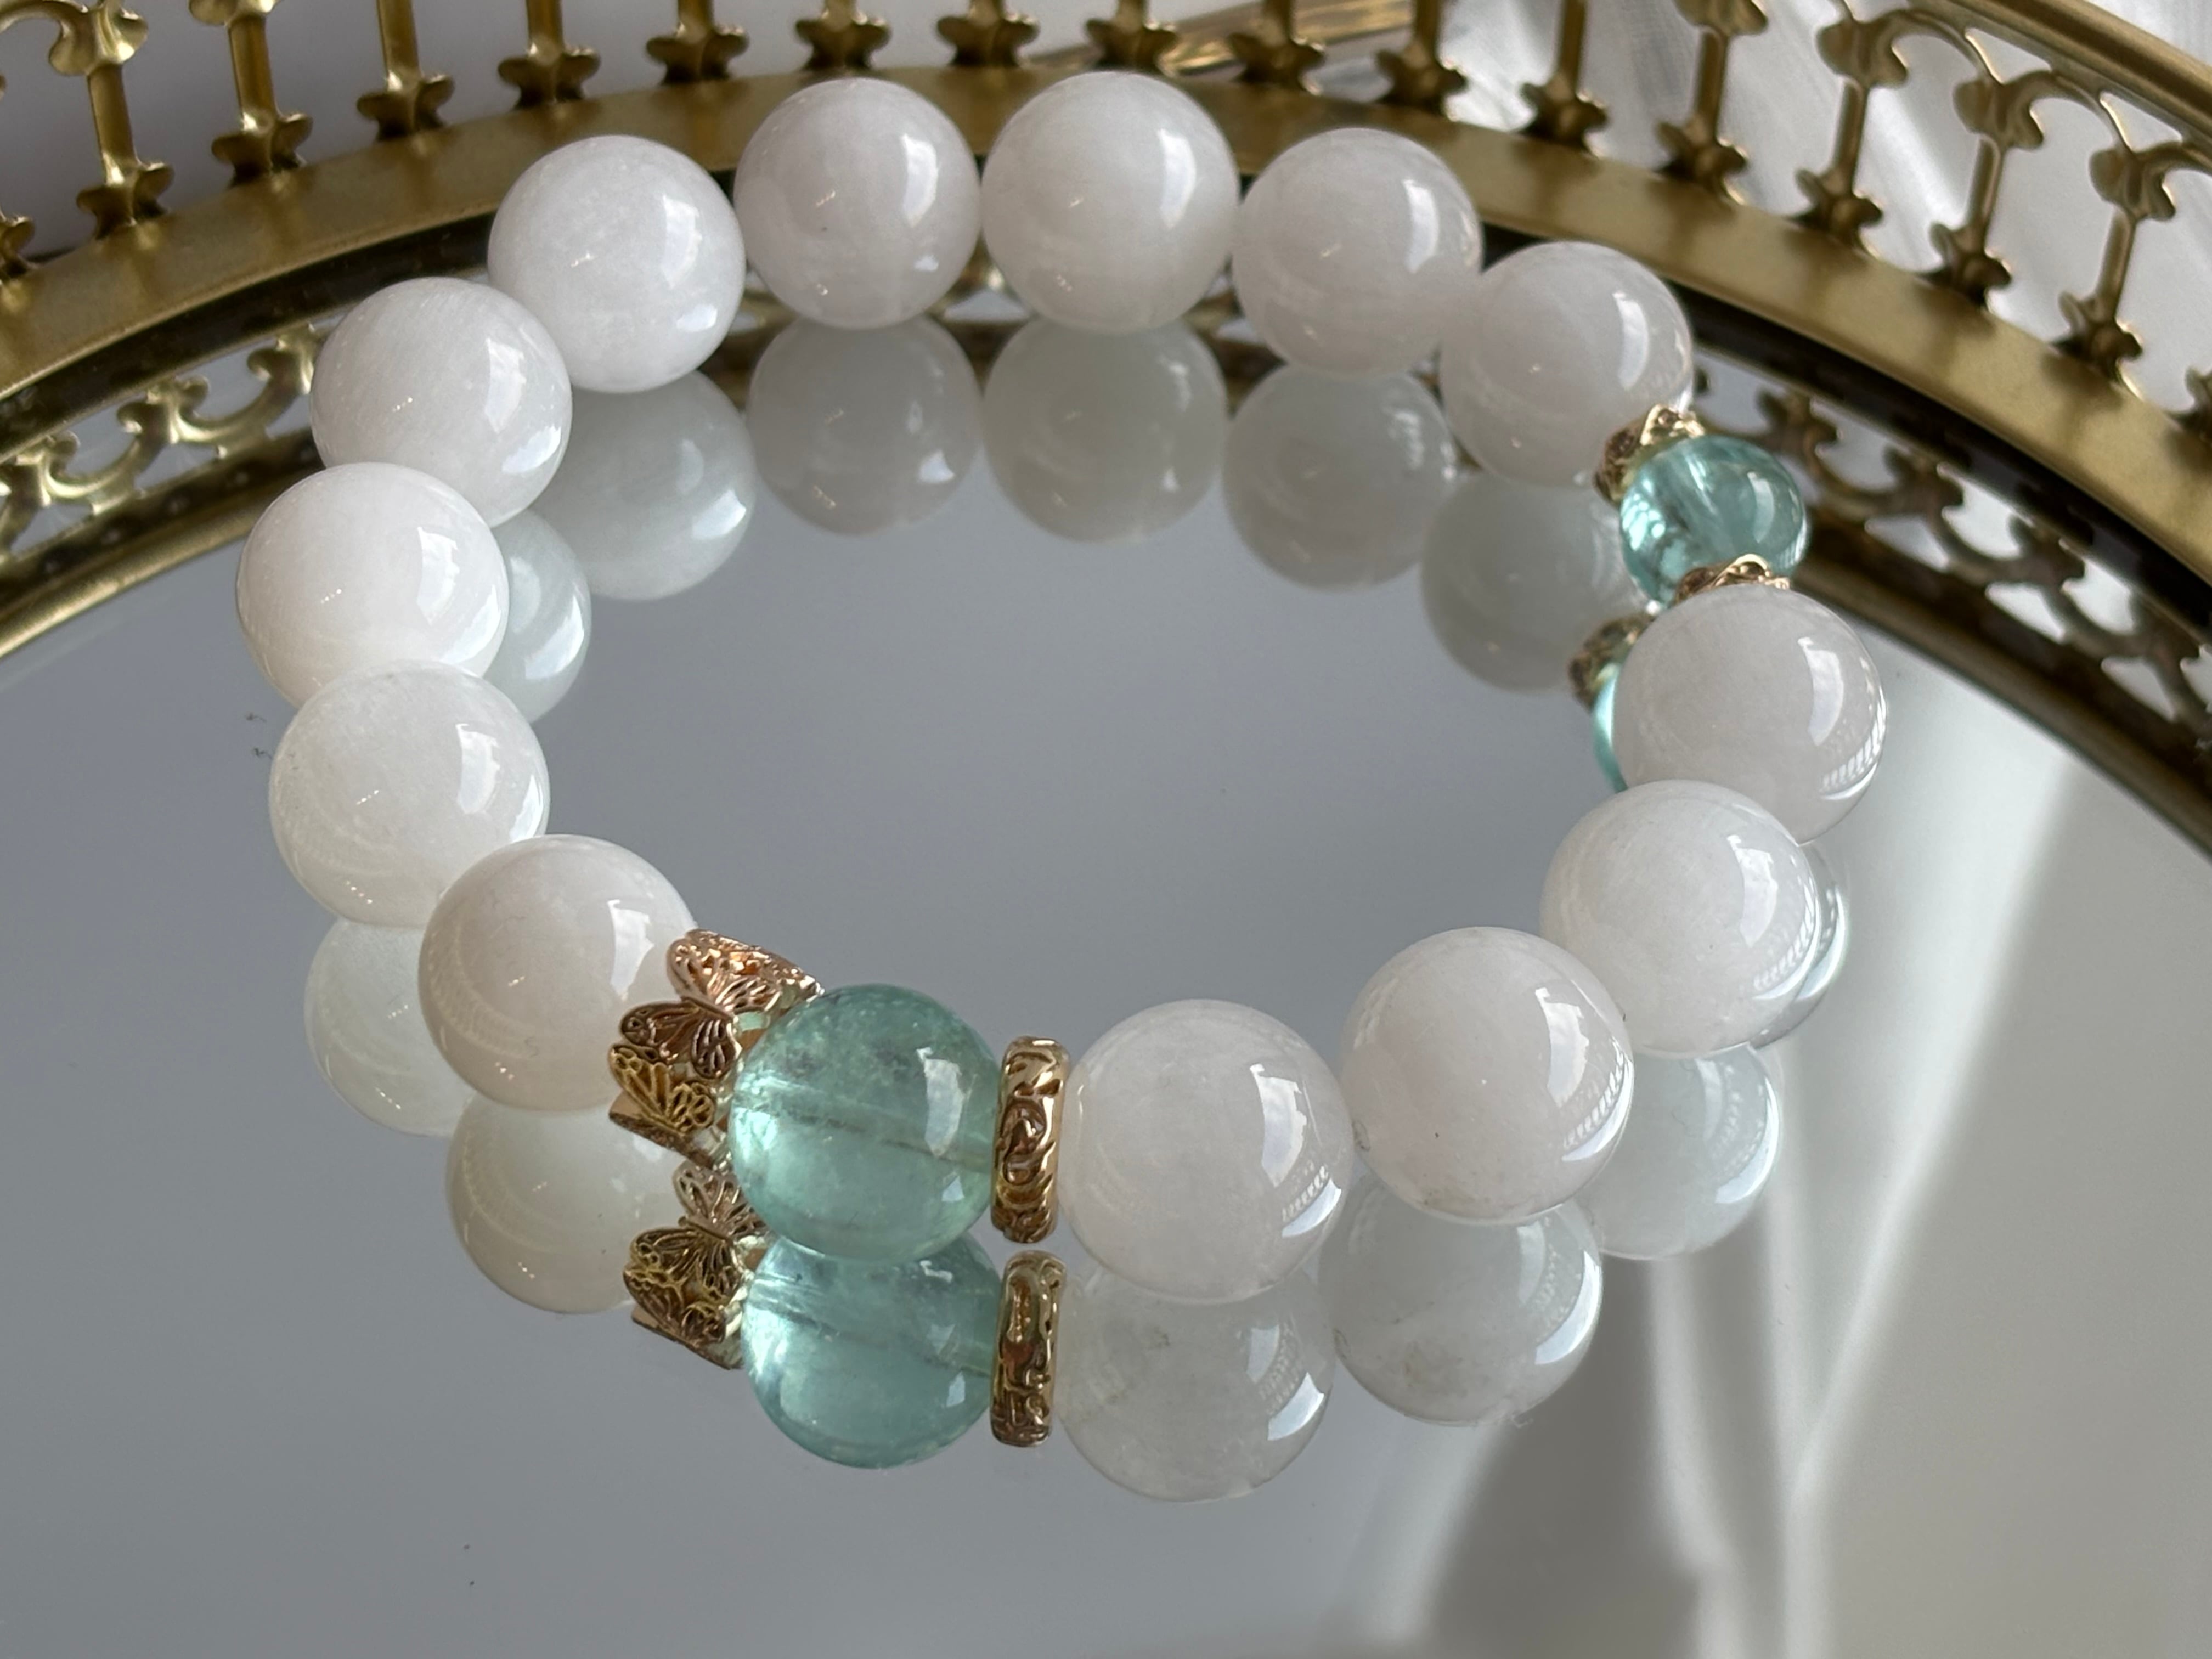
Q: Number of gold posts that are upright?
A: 15